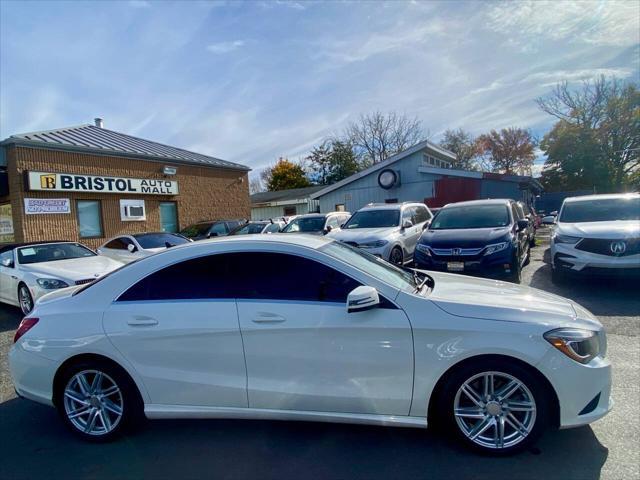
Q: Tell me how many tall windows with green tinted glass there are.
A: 2